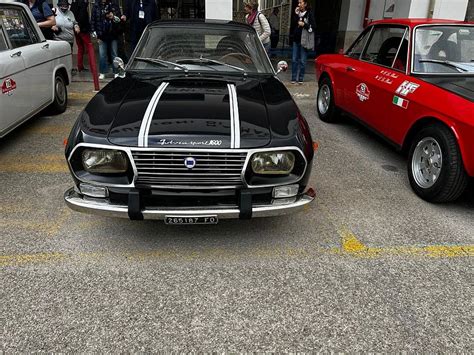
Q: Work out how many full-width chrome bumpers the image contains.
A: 1